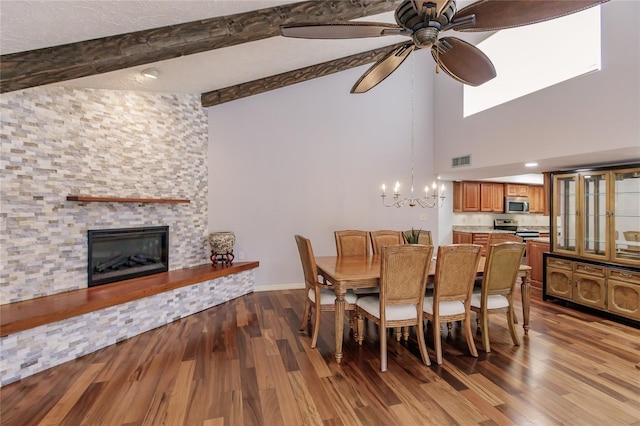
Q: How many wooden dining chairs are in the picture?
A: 8